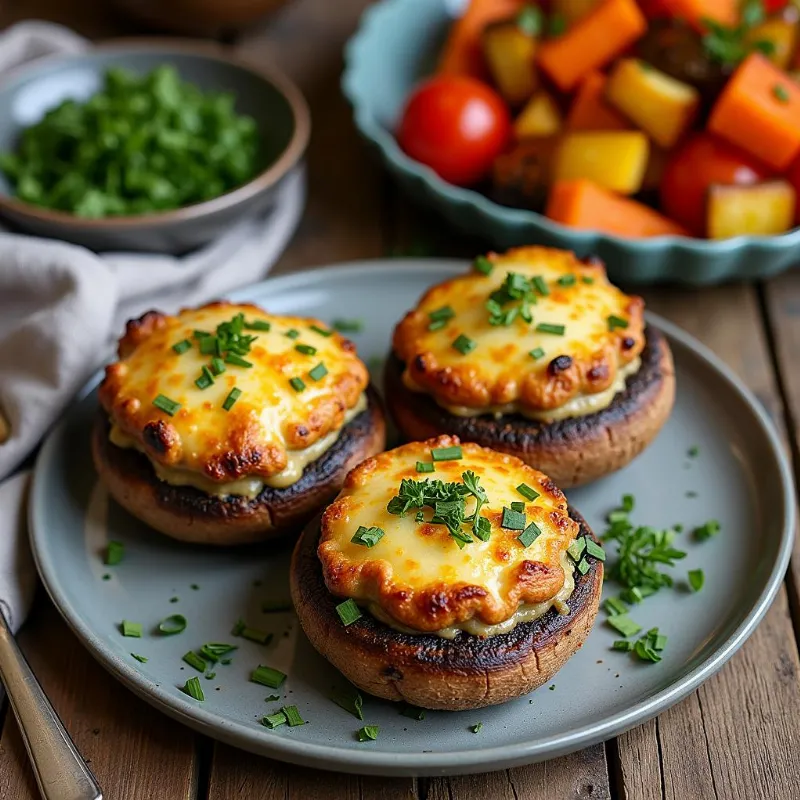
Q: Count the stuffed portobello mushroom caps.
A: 3